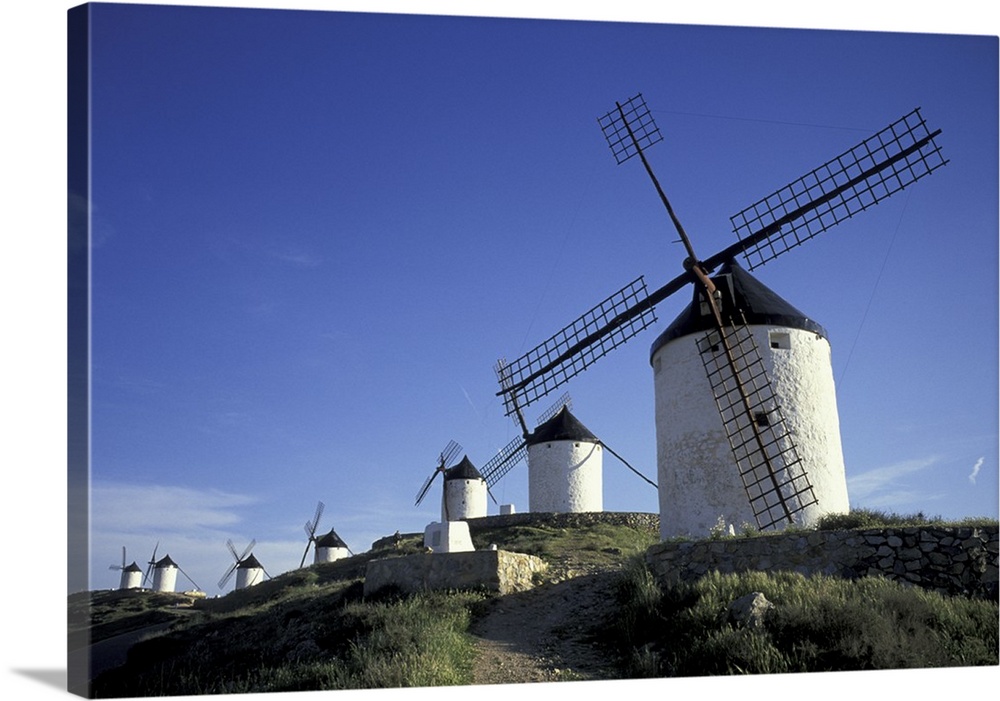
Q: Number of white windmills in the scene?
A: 7